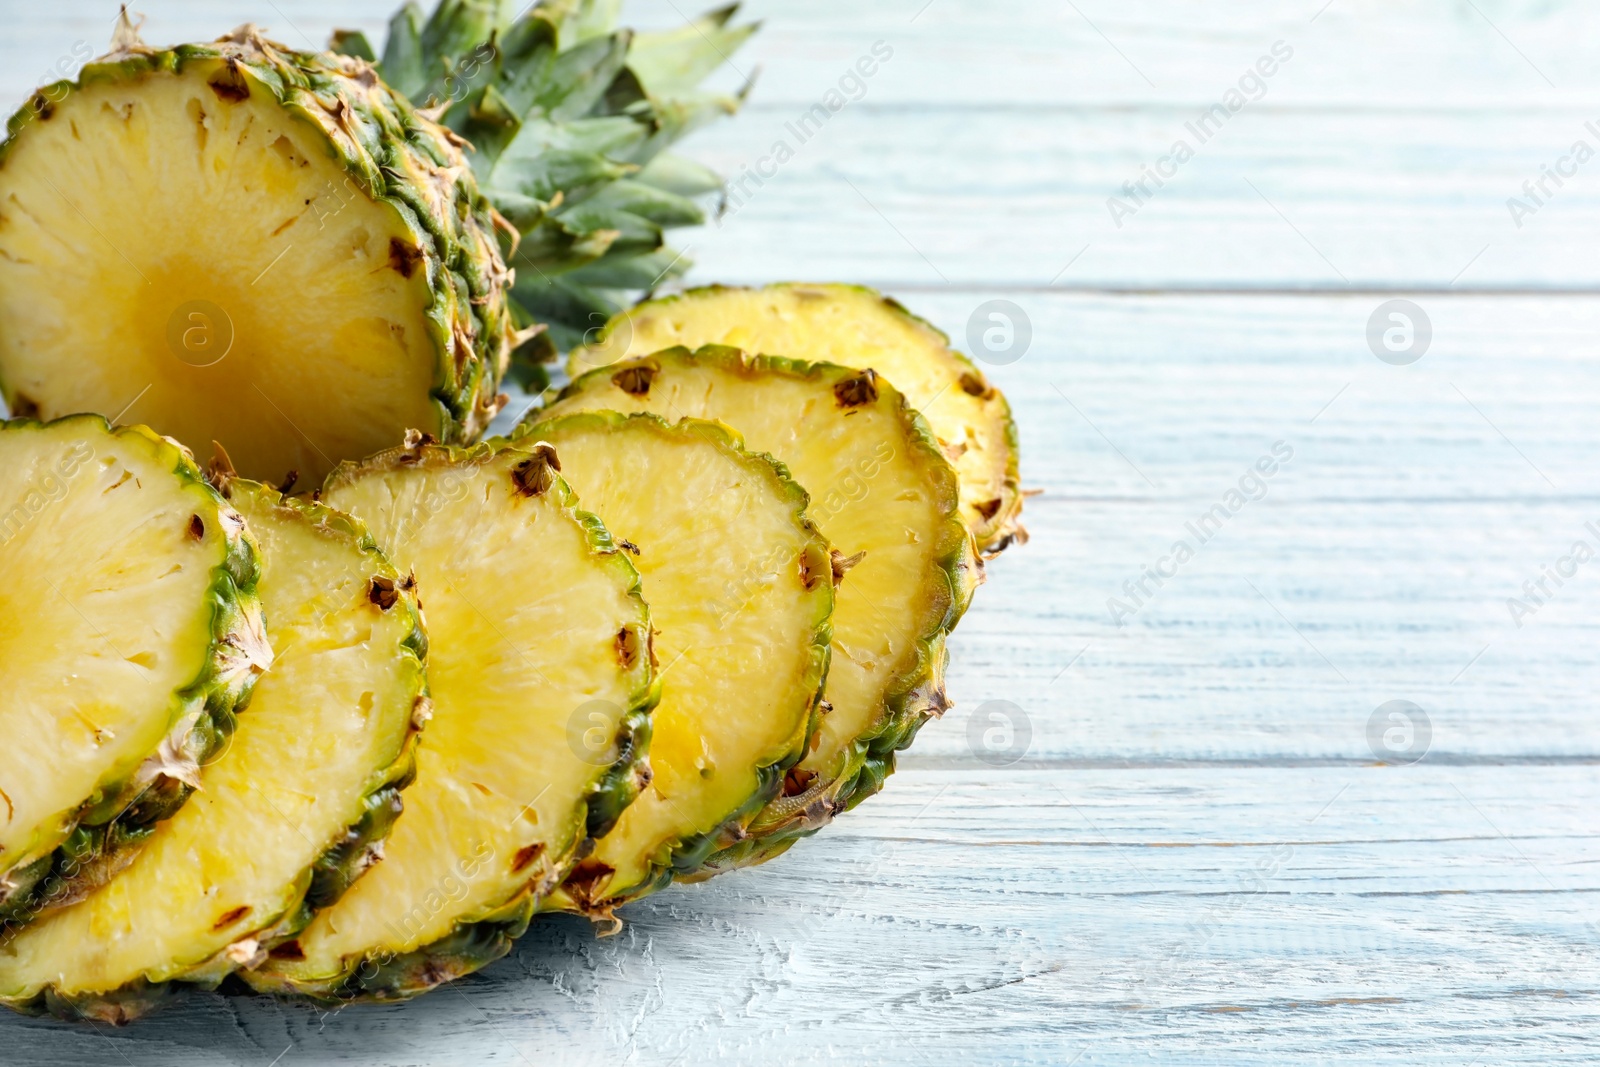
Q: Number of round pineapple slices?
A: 6